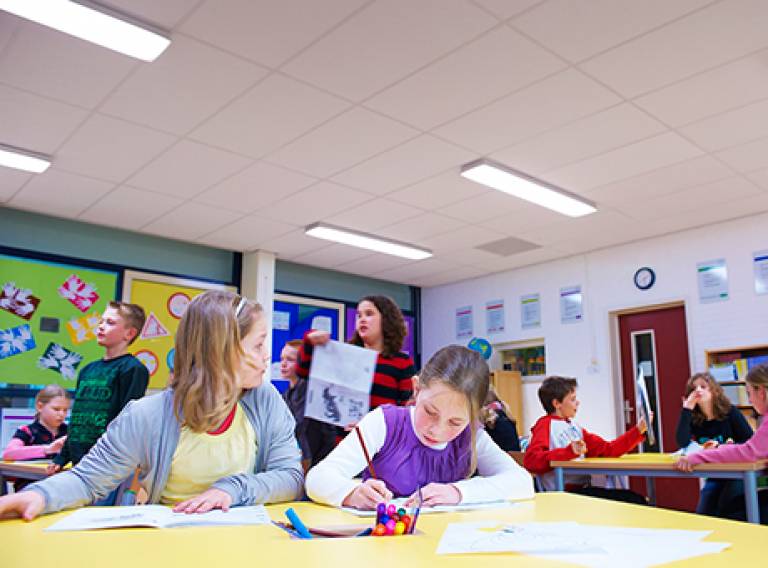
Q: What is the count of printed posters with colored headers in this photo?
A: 6